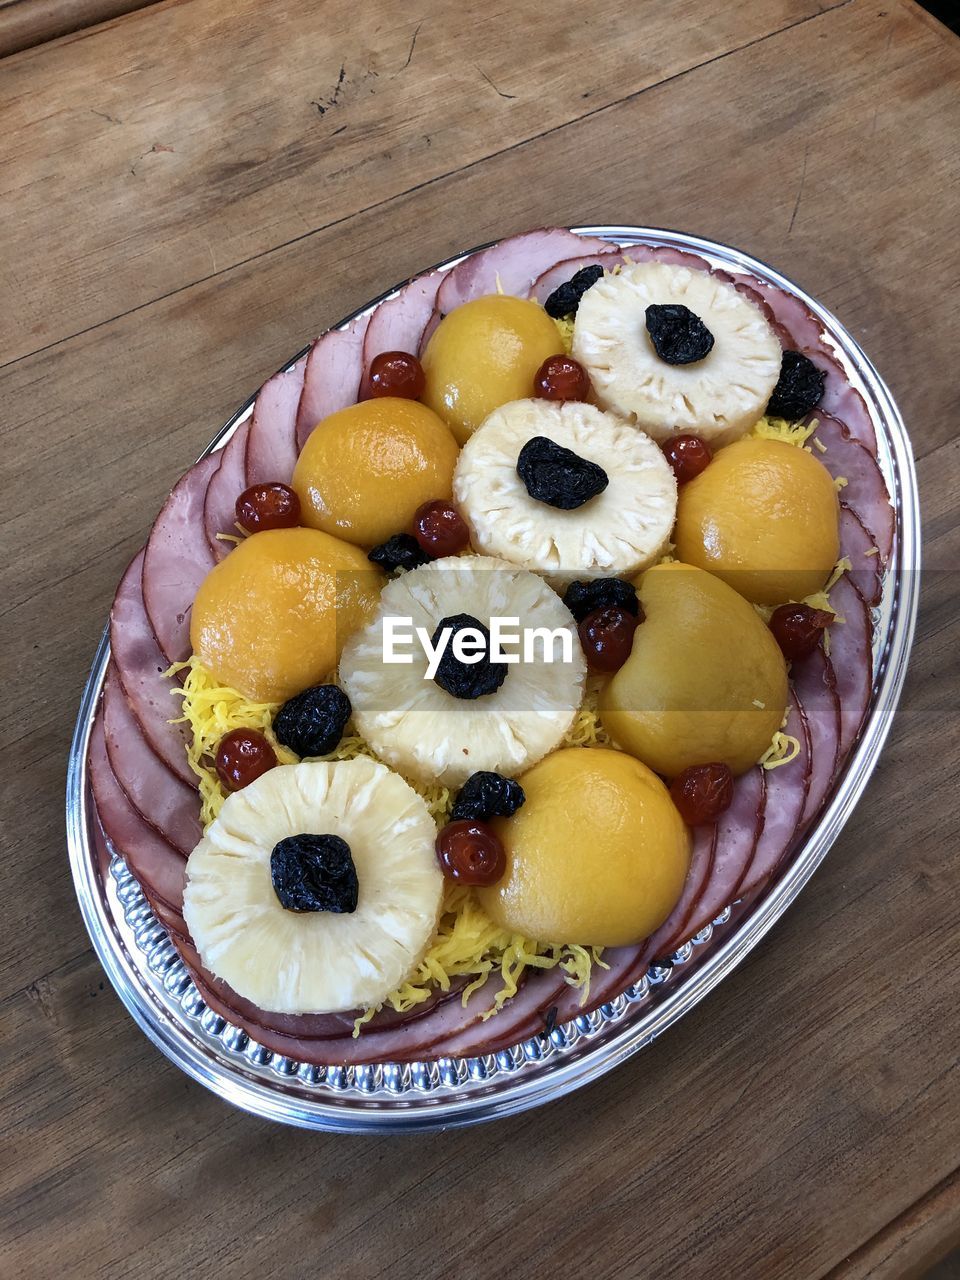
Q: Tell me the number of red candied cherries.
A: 10